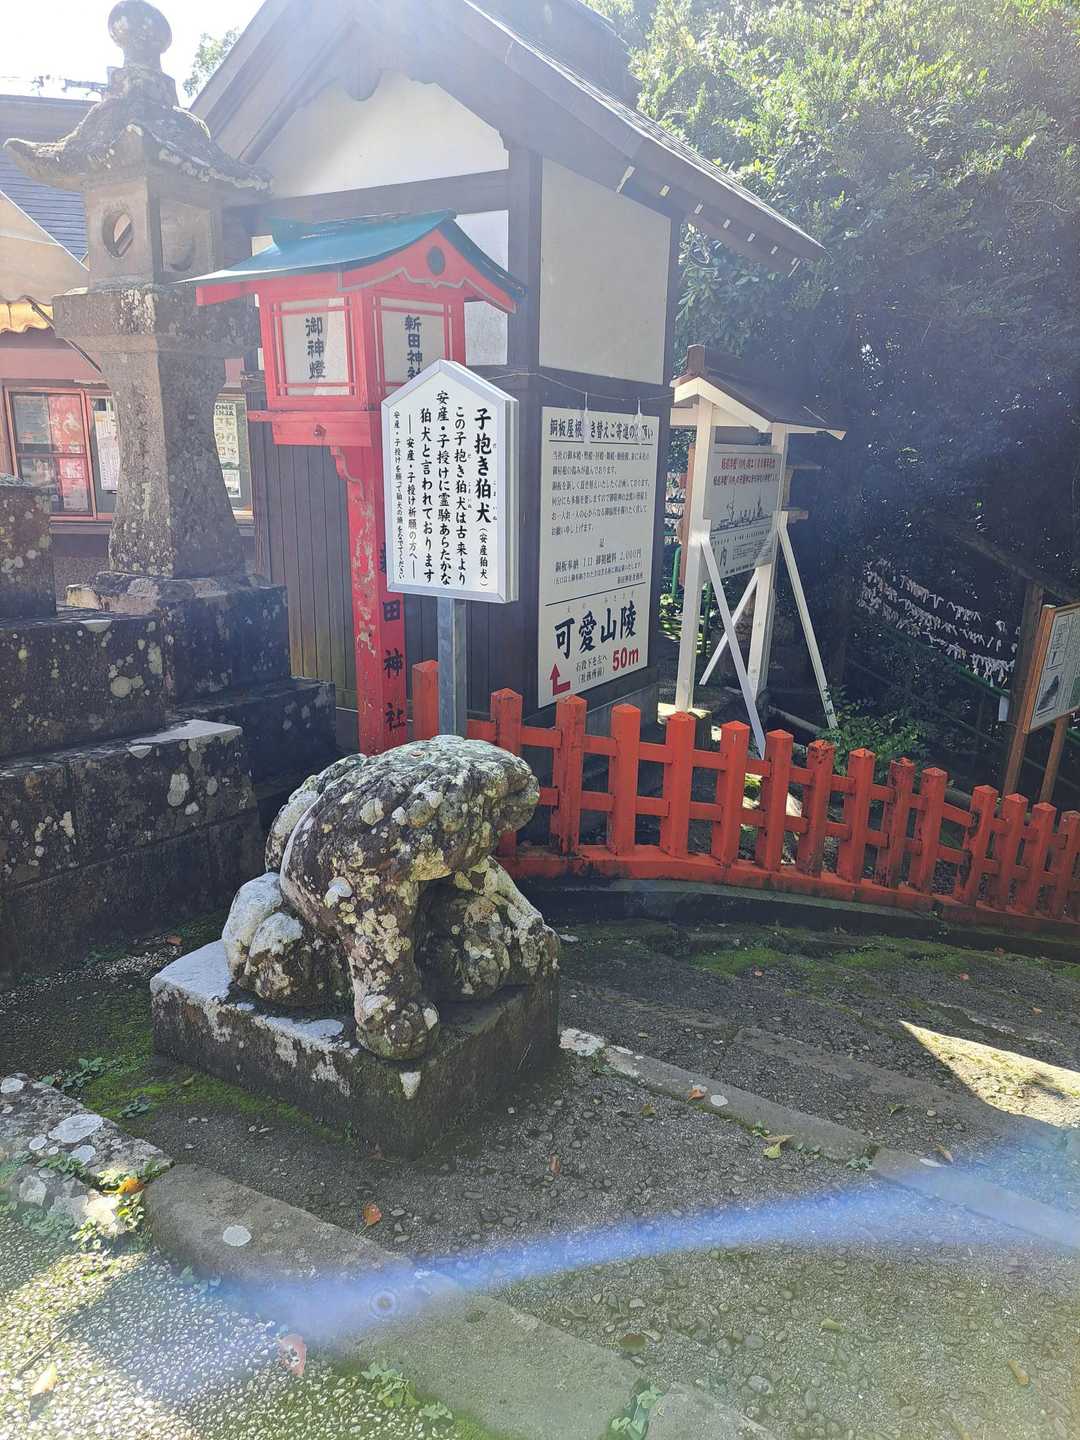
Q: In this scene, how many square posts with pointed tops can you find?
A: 15